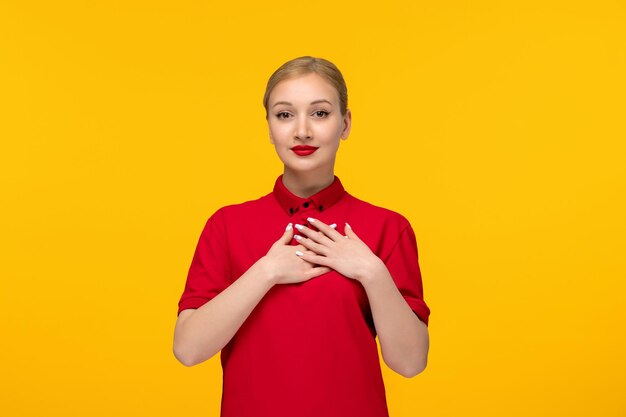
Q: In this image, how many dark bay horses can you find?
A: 0